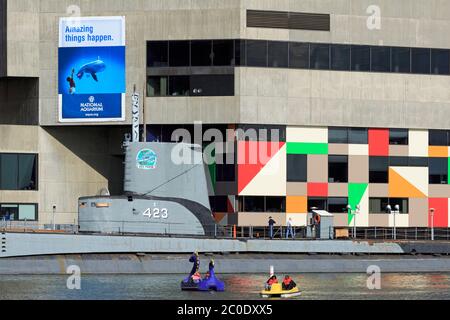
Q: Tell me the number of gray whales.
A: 0